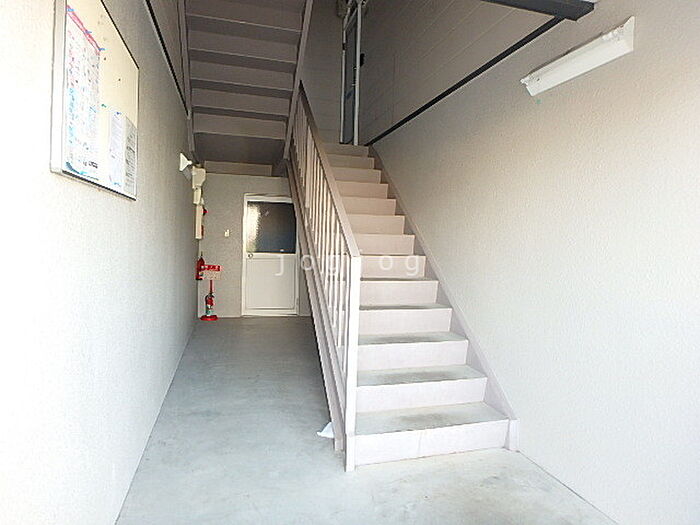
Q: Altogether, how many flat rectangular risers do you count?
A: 13